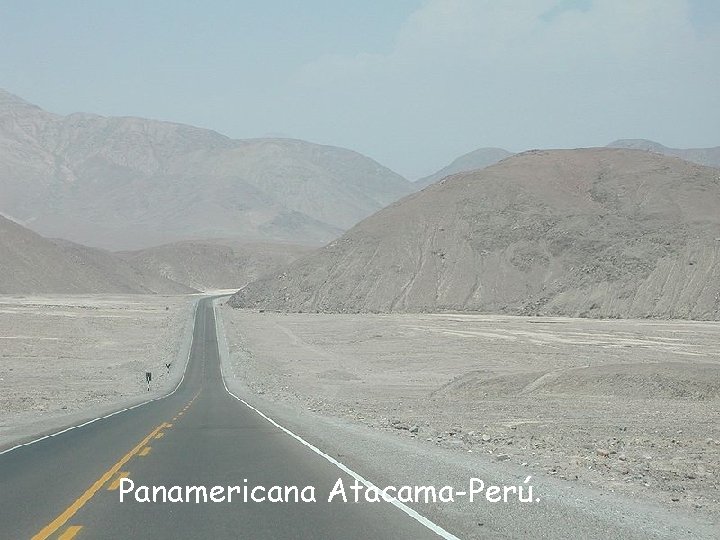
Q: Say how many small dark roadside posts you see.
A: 2